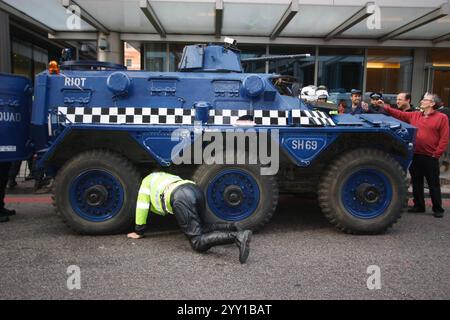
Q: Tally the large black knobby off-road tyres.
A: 3